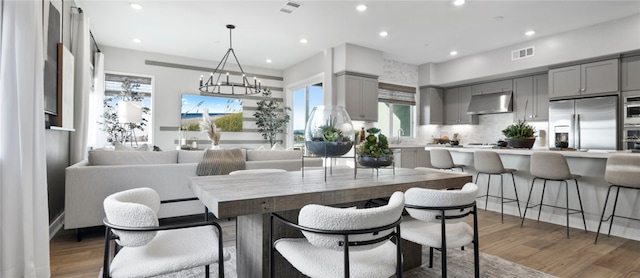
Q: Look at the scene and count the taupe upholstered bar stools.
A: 4